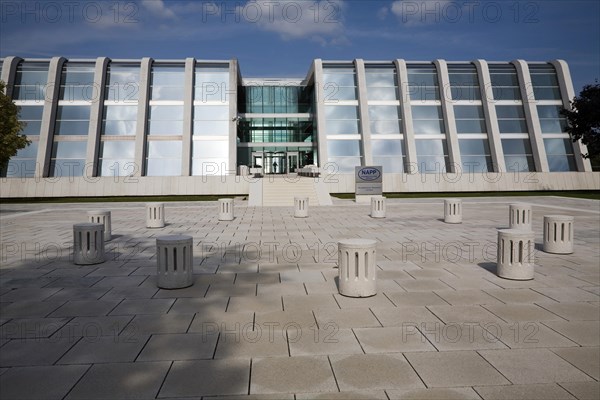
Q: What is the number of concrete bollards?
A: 12